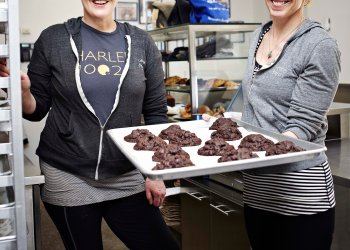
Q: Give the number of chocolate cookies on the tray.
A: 12